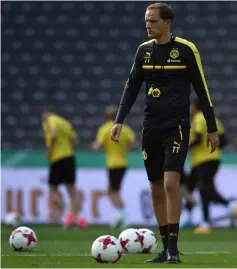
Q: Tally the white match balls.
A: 4